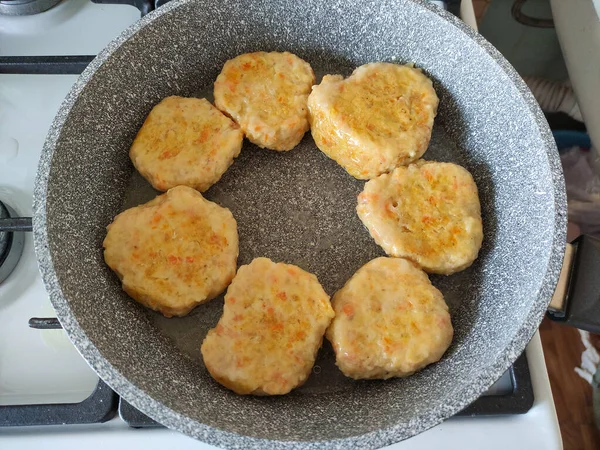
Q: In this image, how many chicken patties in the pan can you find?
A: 7